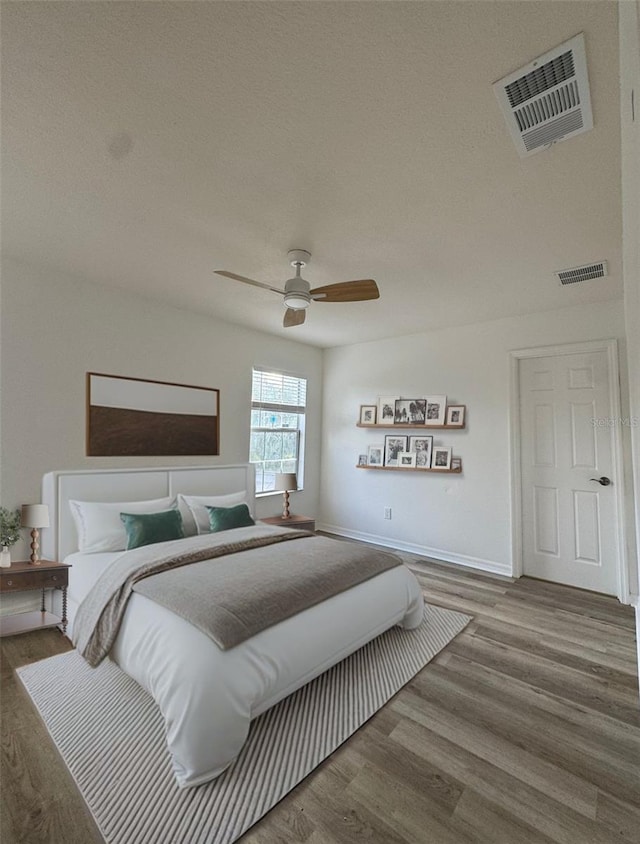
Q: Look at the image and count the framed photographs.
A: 12